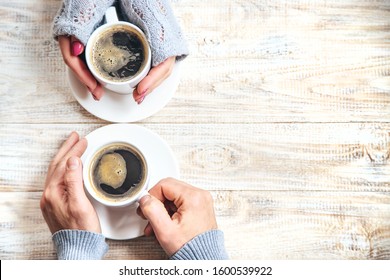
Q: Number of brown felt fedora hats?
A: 0